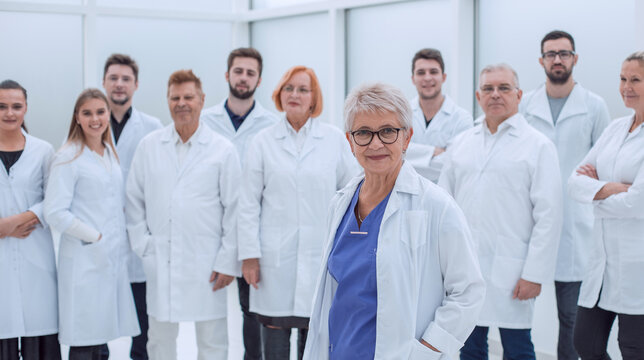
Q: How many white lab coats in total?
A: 11